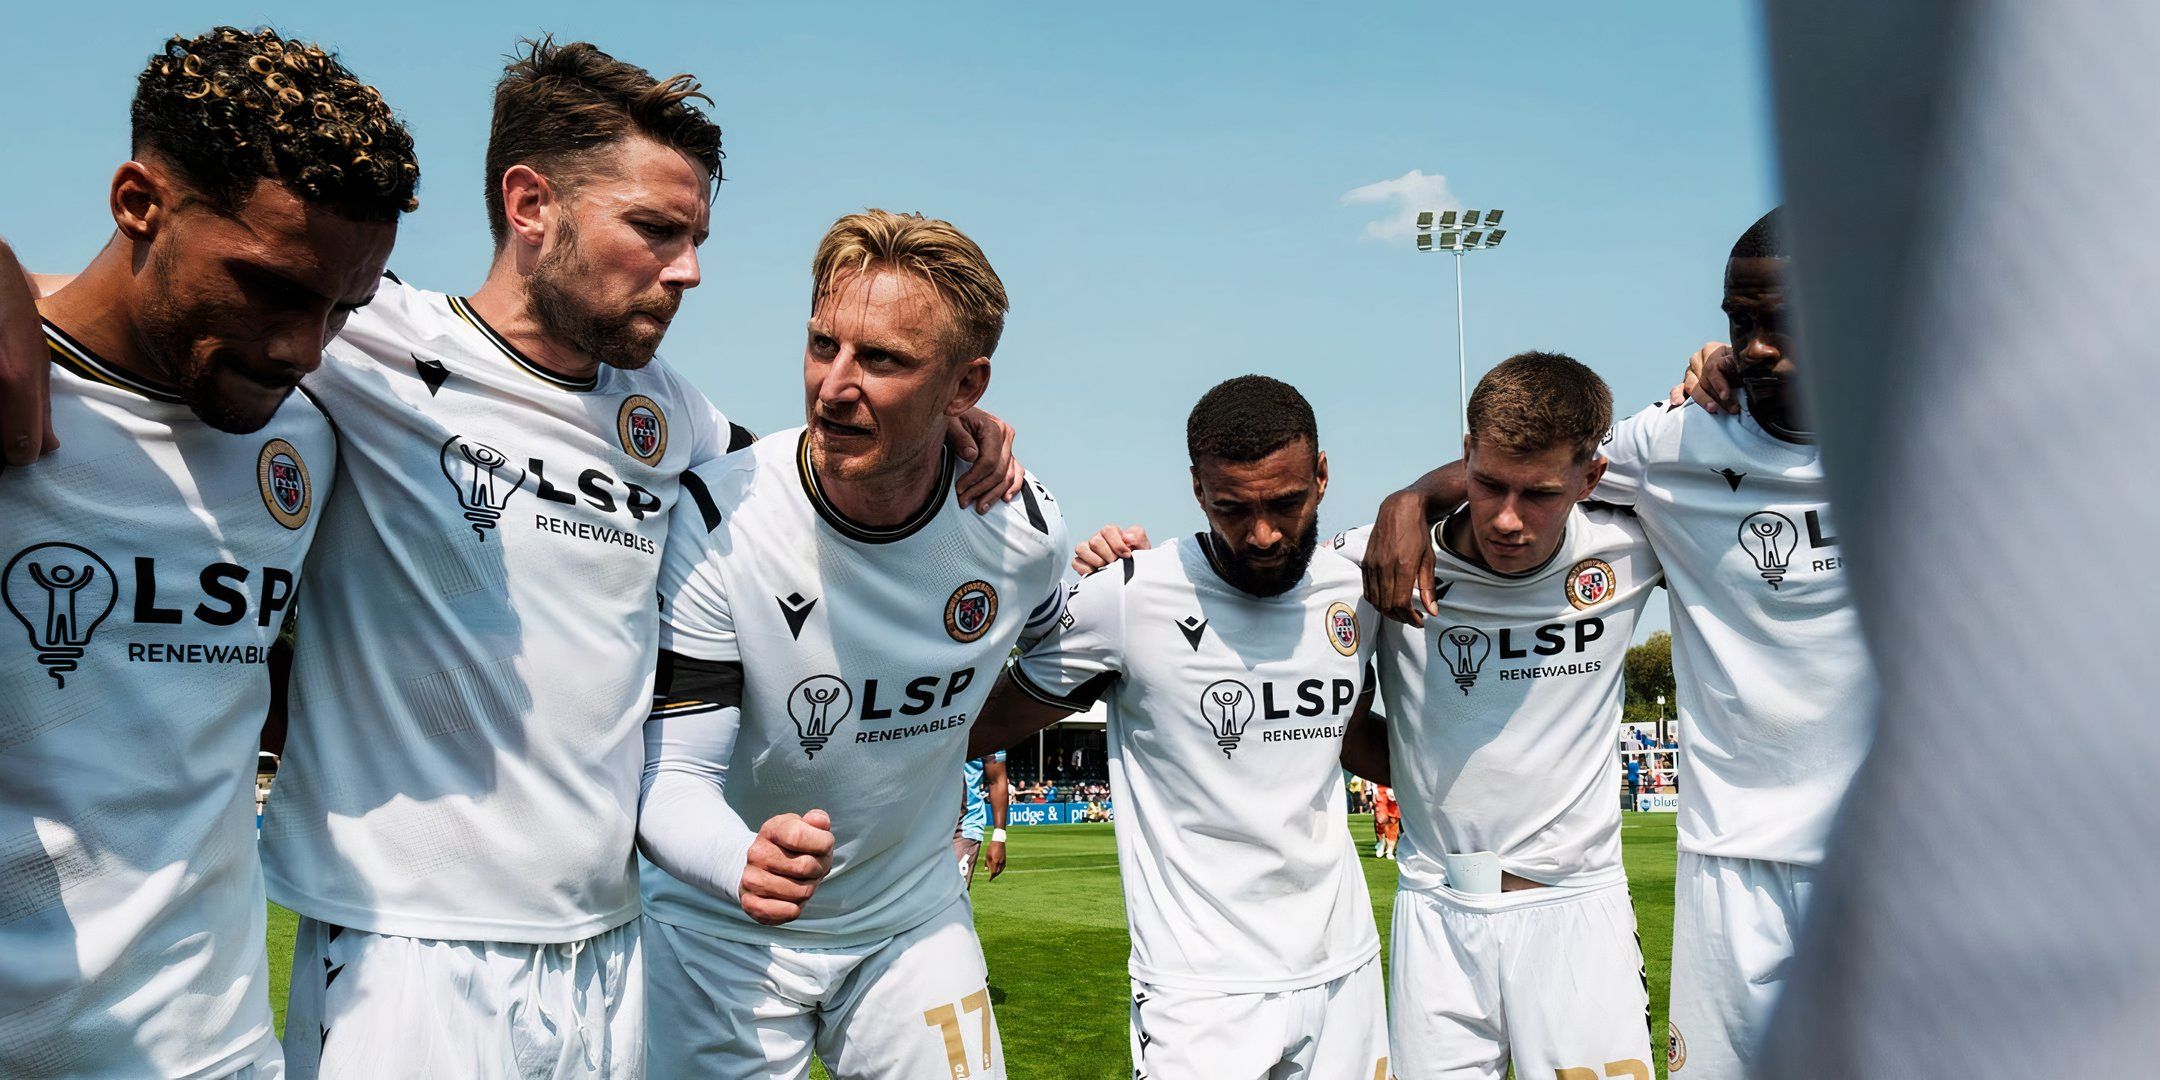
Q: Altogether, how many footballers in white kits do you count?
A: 6